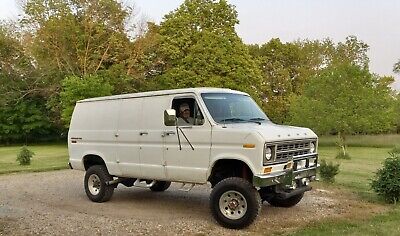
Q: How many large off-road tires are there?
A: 4